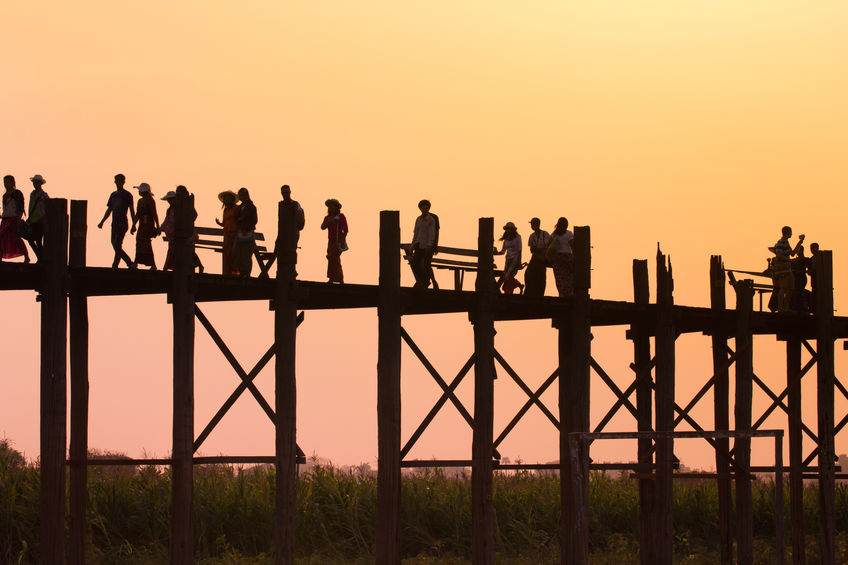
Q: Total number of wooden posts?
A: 13